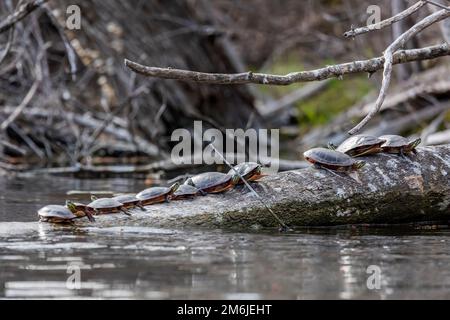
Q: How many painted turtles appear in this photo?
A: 11